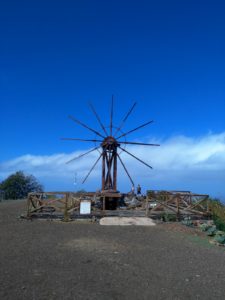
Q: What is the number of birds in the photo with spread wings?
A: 0